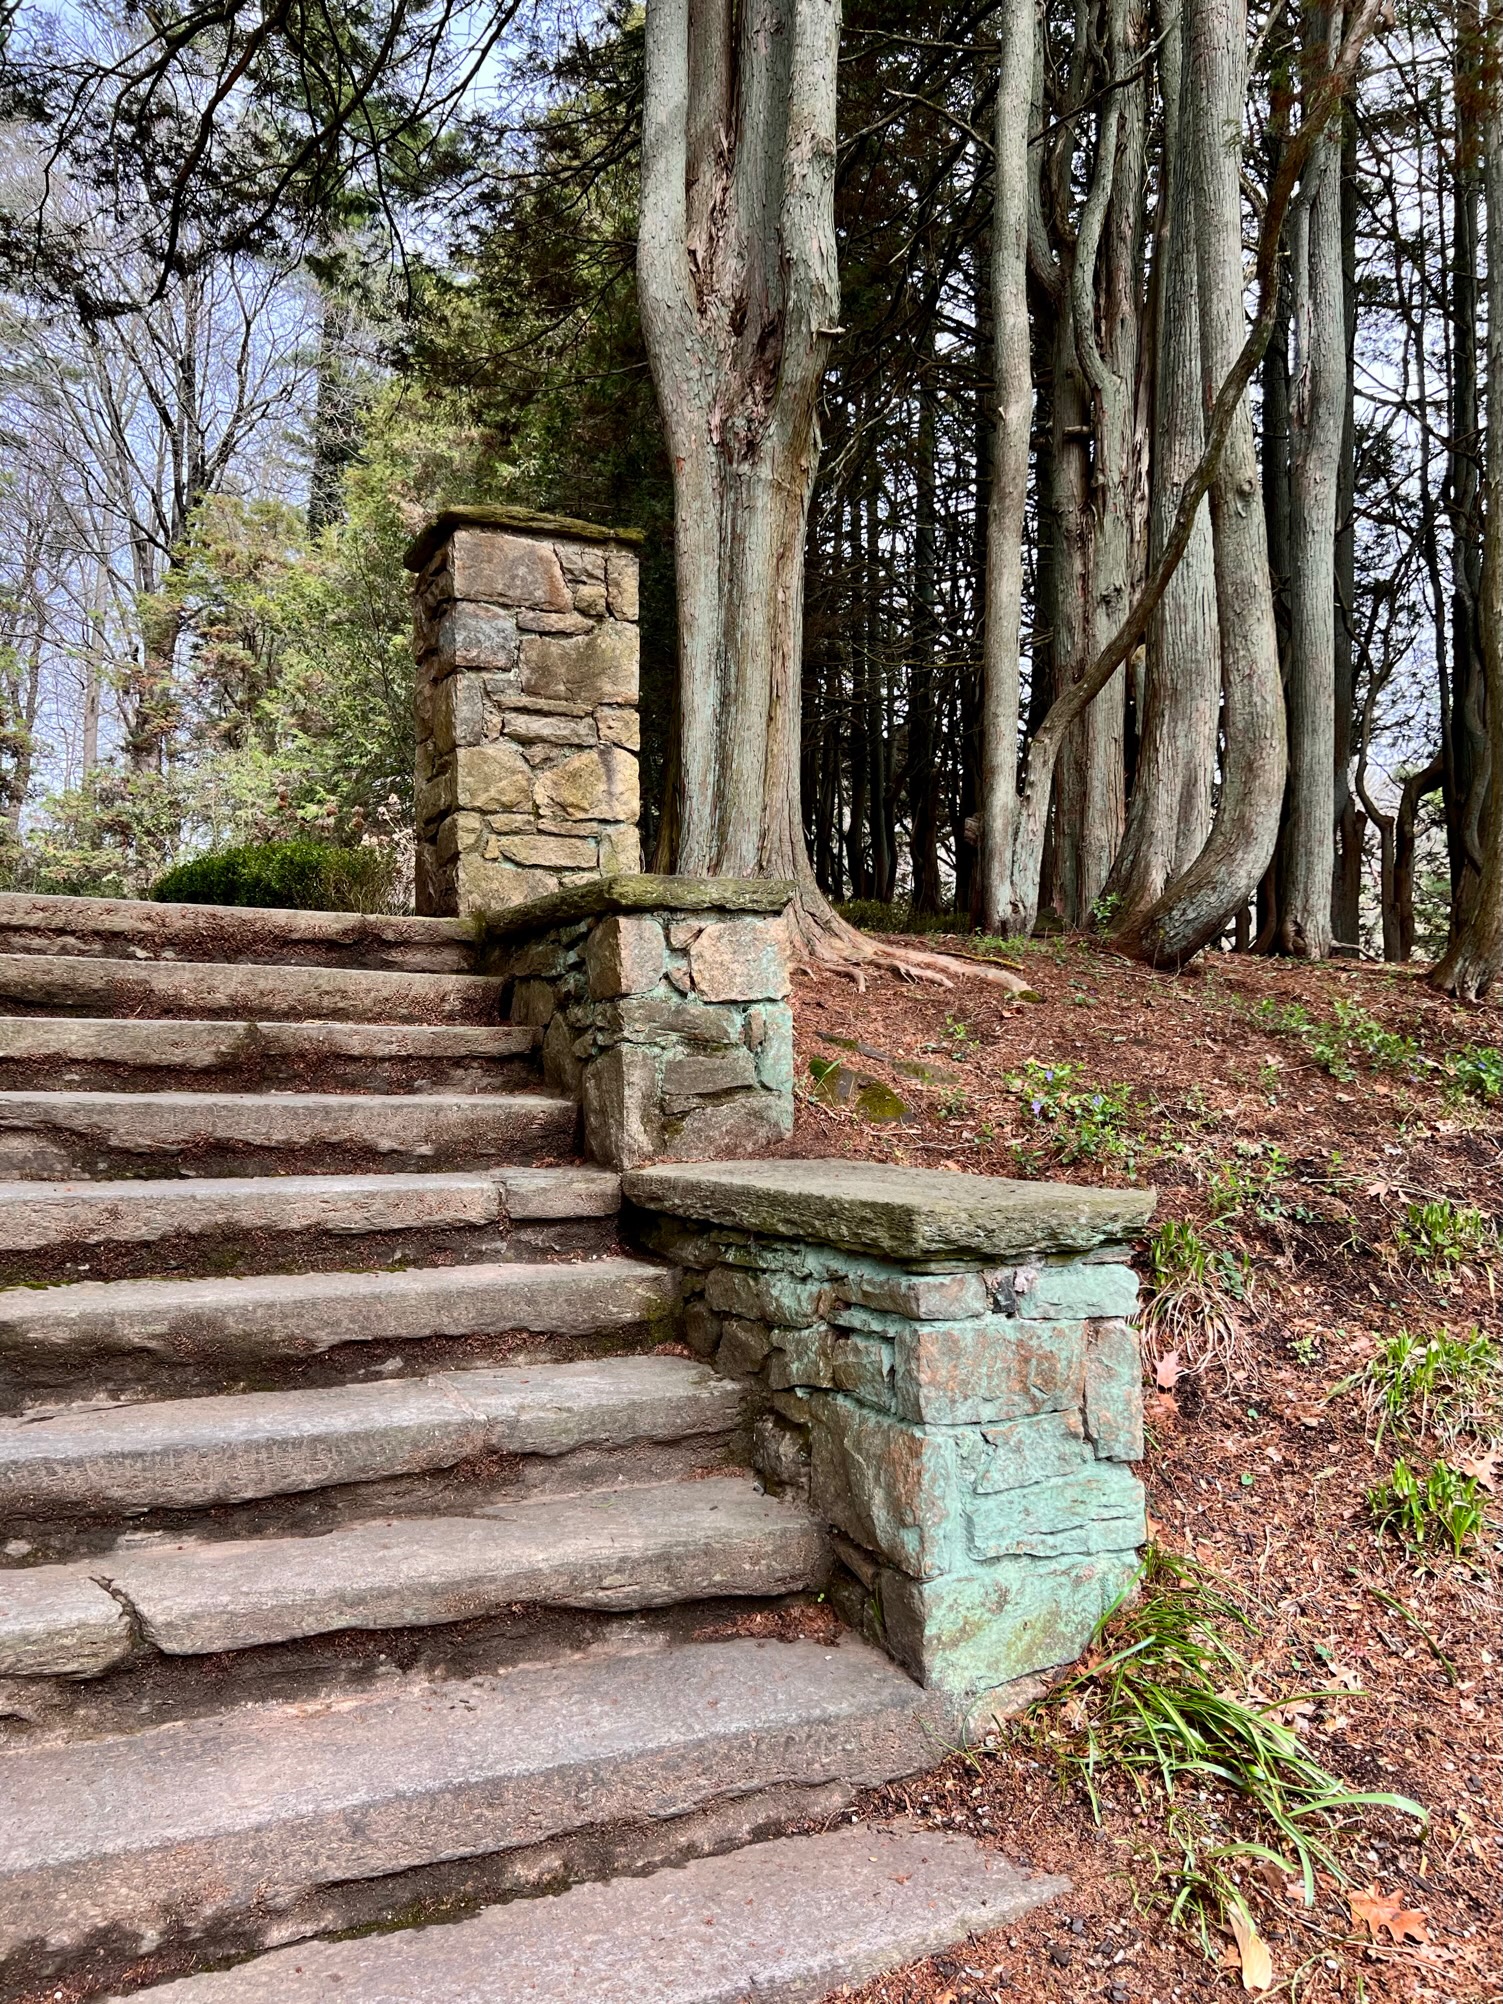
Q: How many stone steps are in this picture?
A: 10